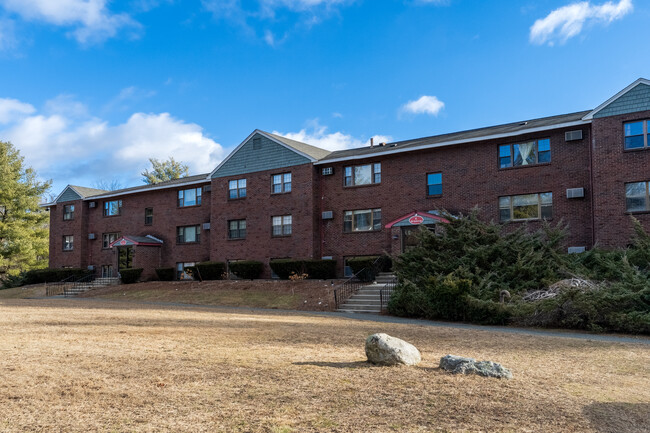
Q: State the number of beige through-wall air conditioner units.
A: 11